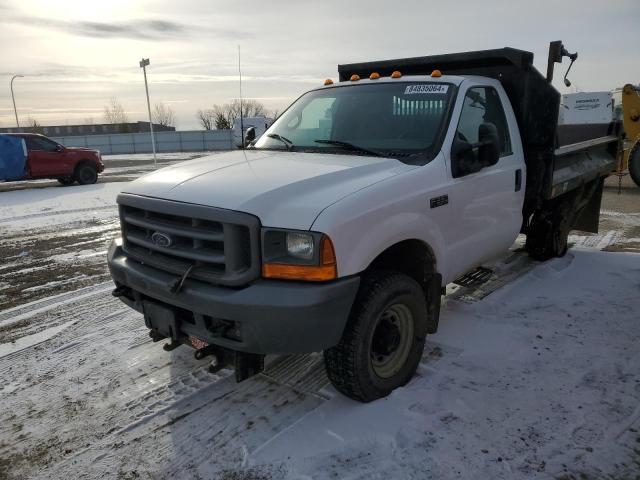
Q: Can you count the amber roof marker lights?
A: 5